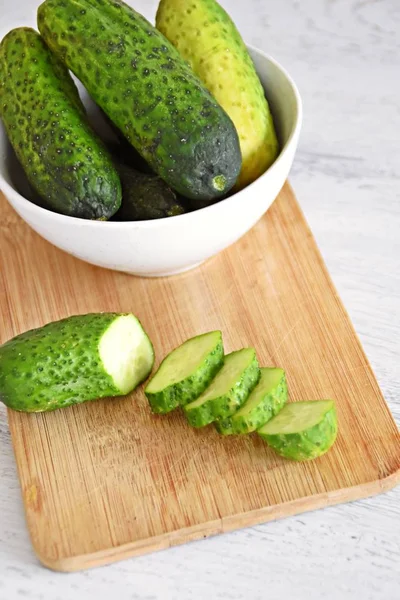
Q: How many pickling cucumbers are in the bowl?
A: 4